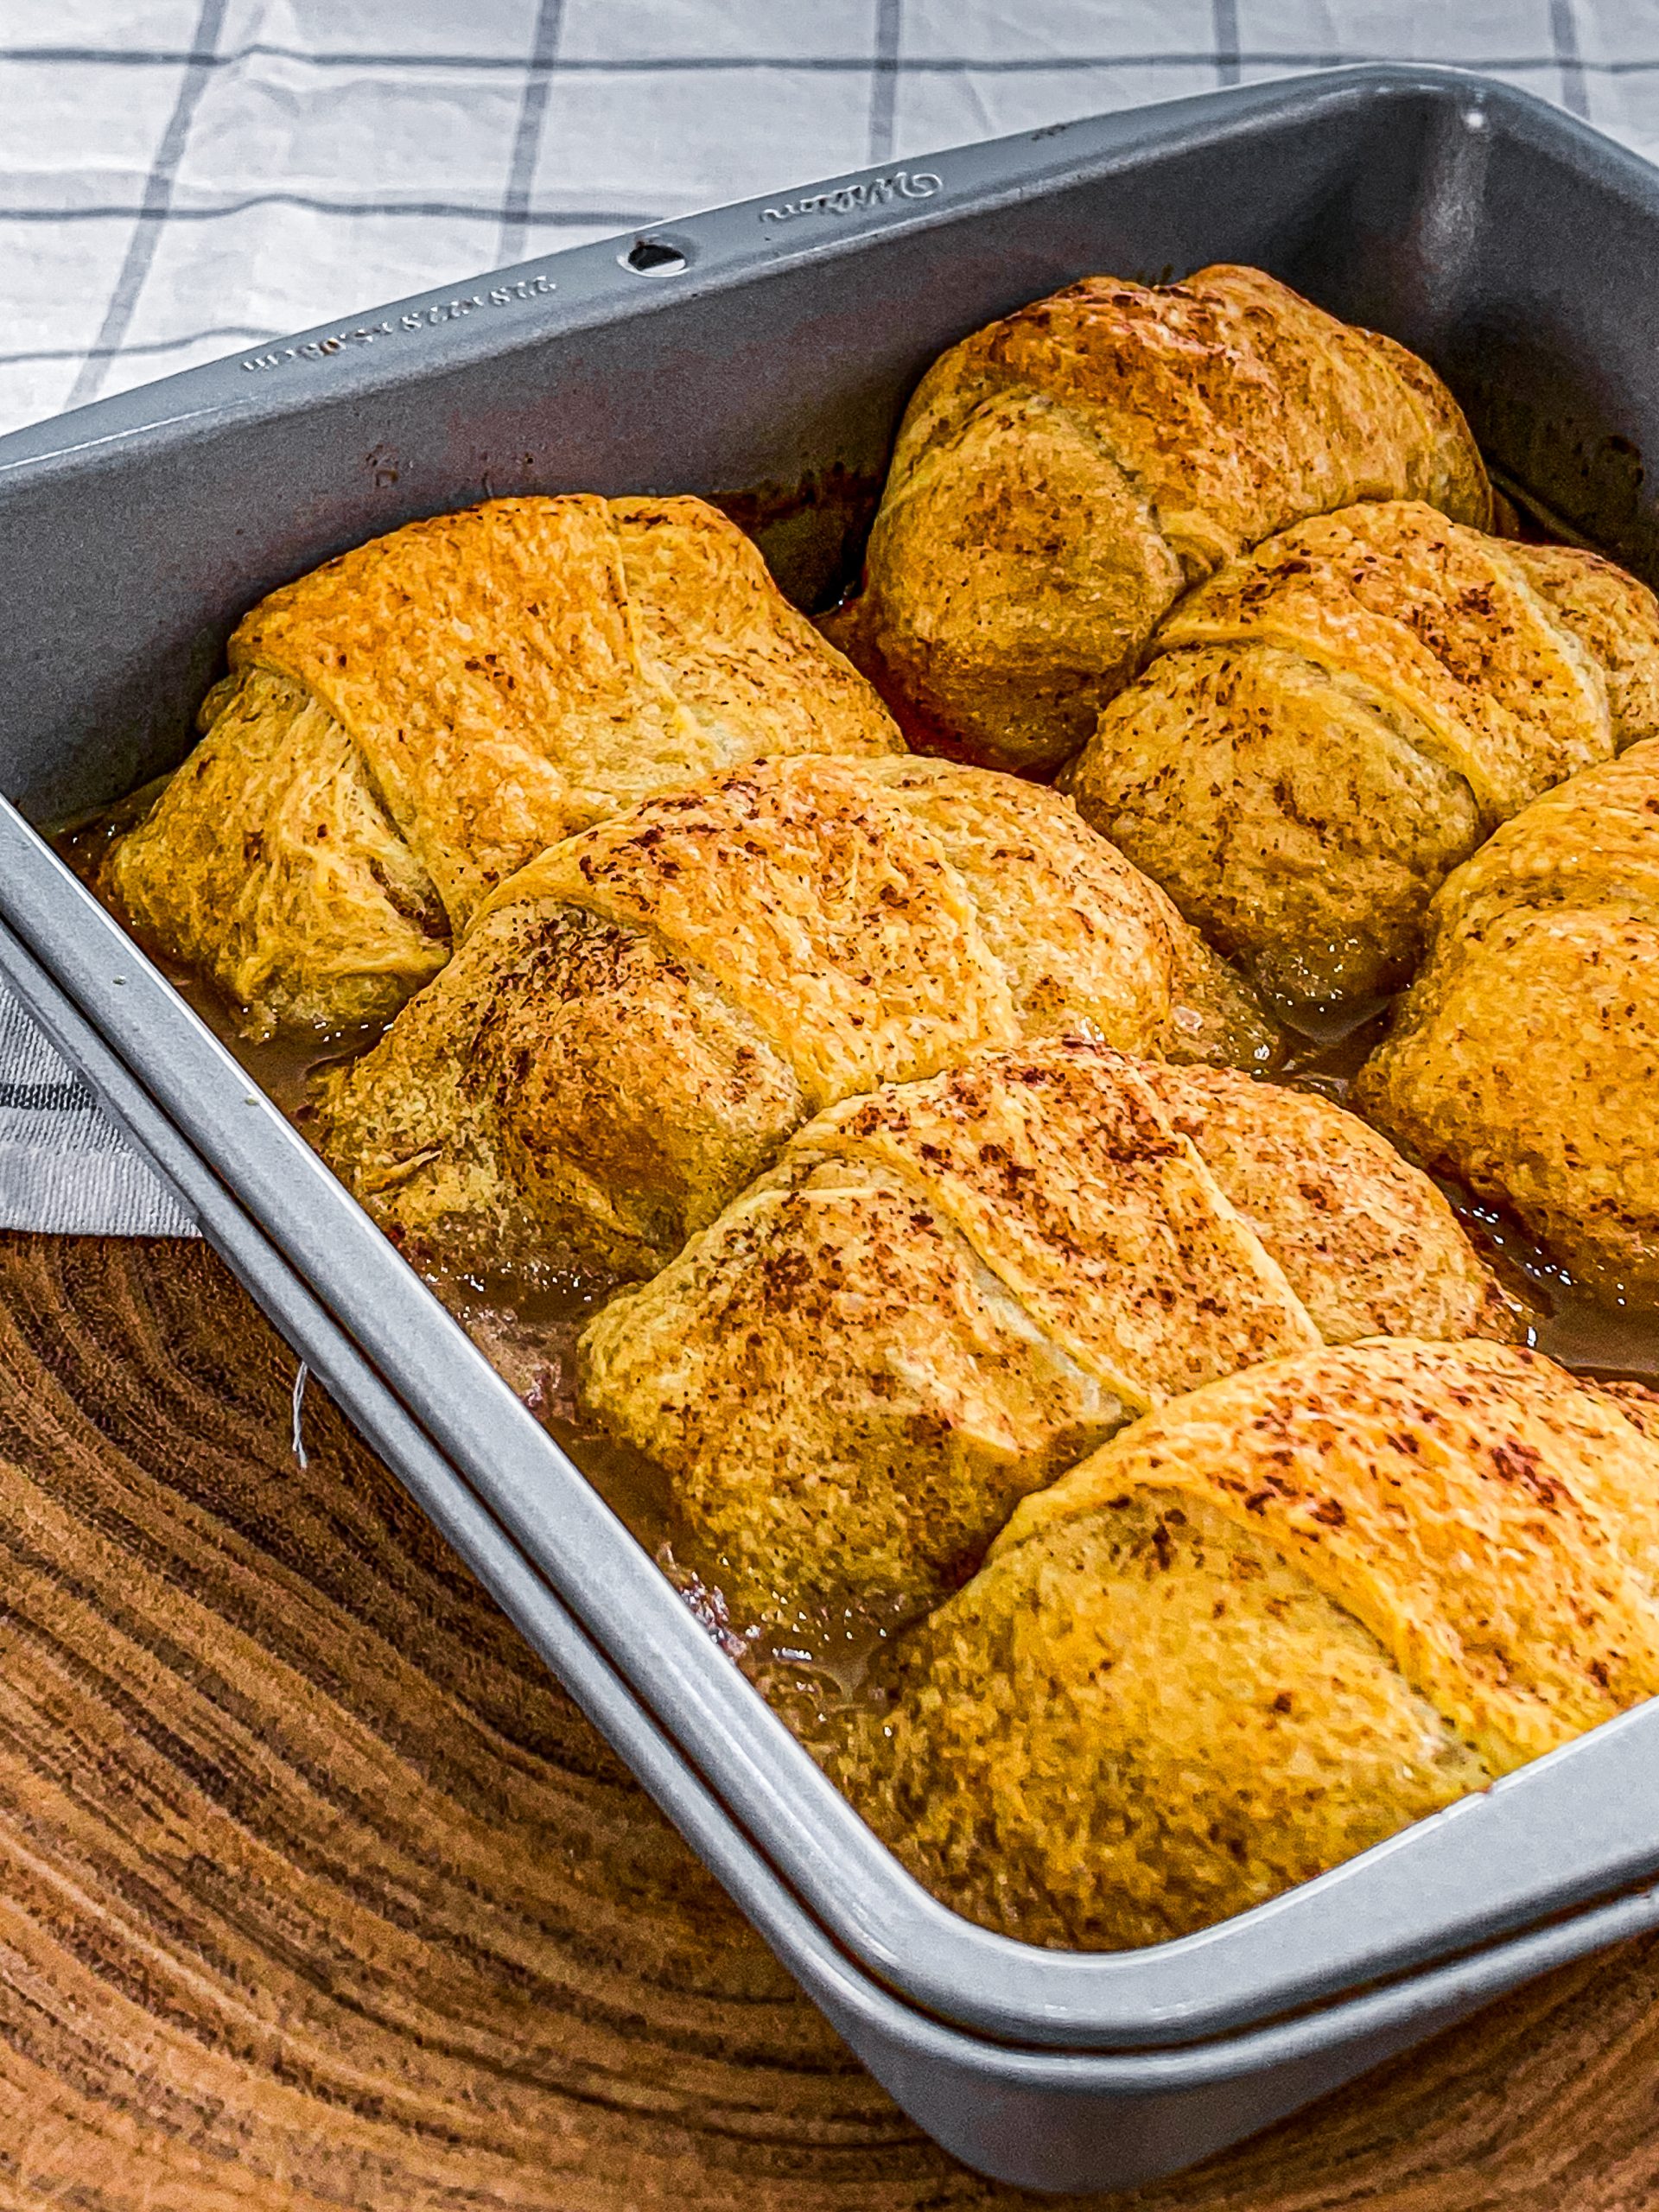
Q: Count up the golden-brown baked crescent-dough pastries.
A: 7